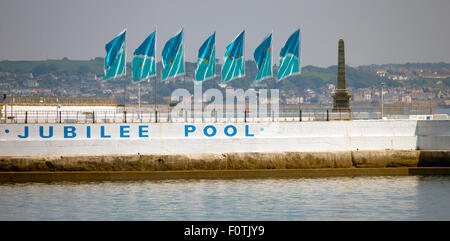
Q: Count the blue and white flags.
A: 7